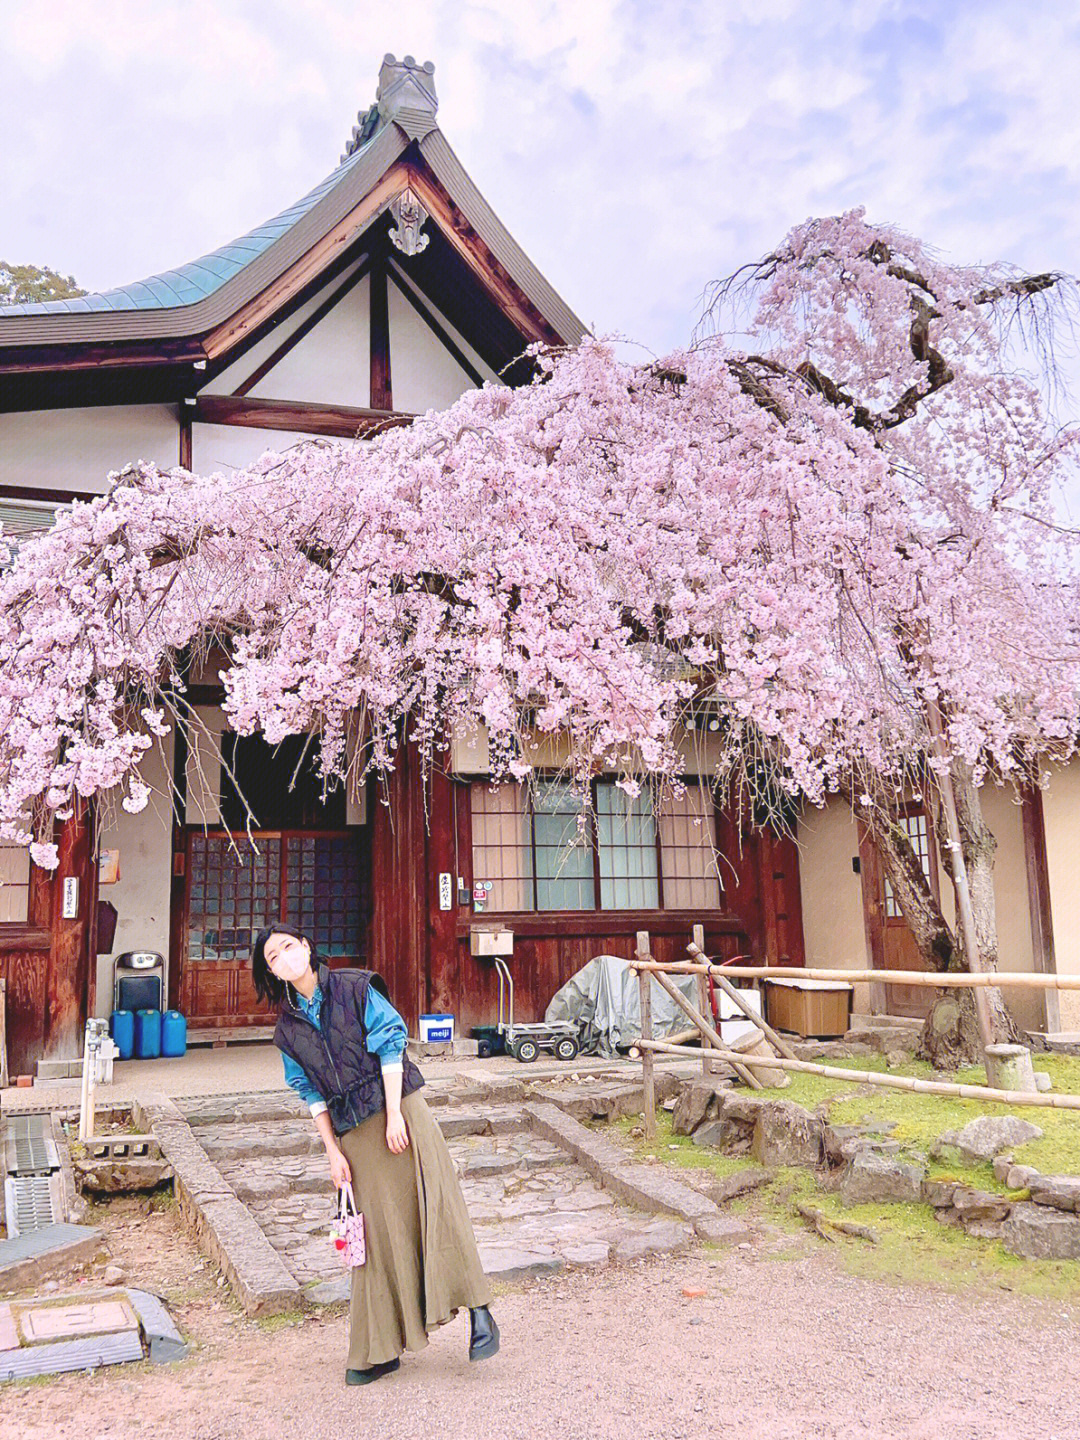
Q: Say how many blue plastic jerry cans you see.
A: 3